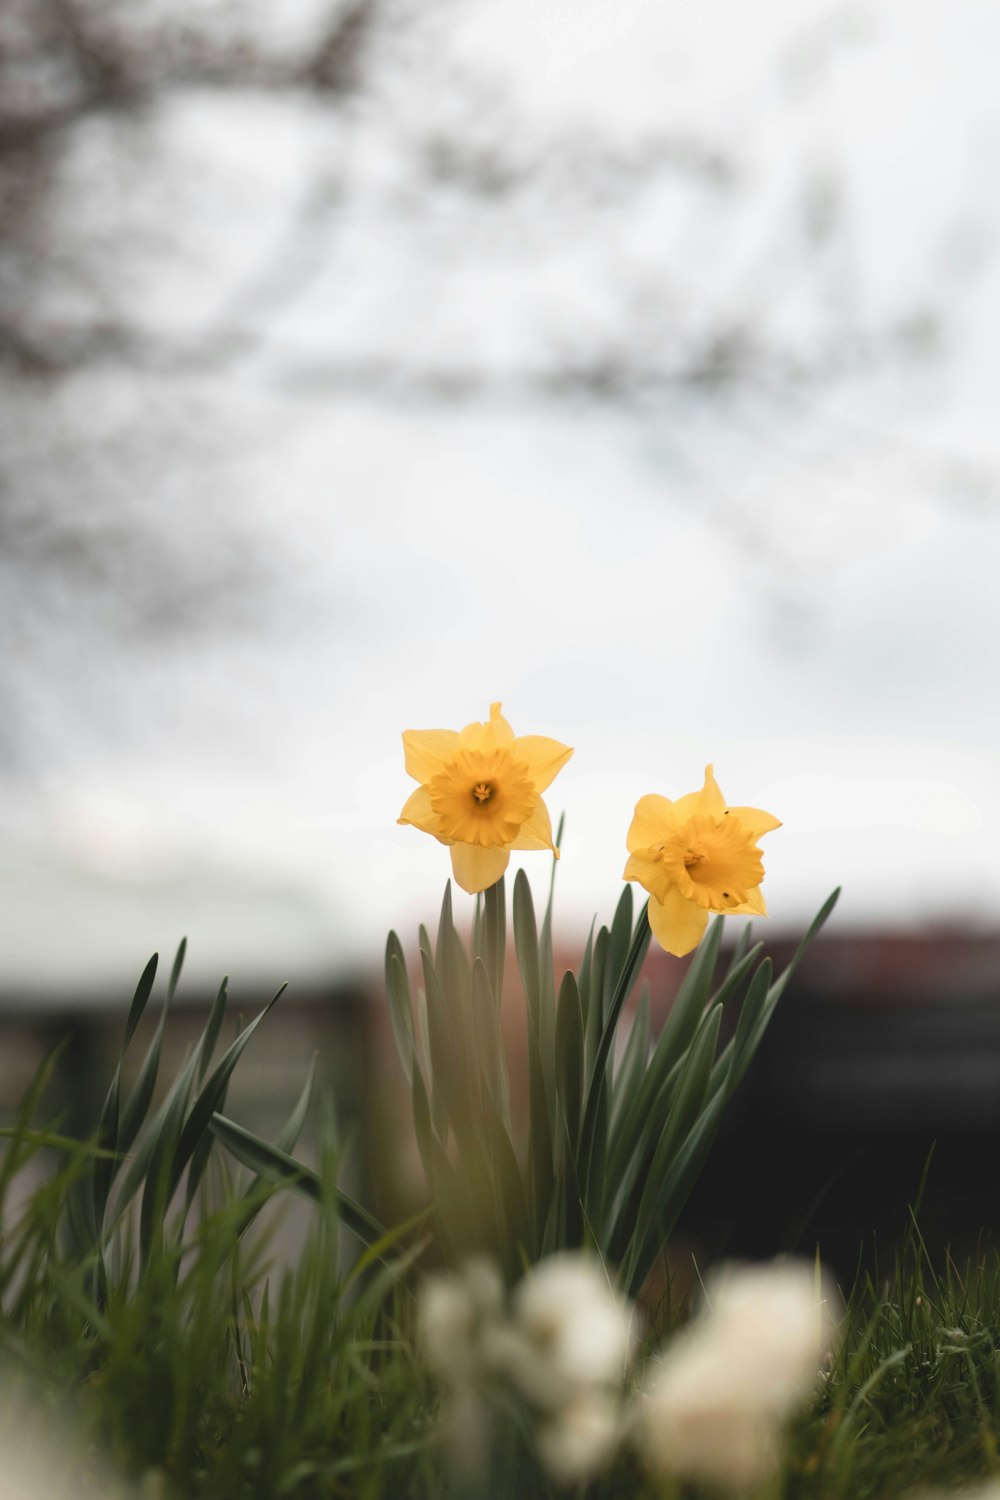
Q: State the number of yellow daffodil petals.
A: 12